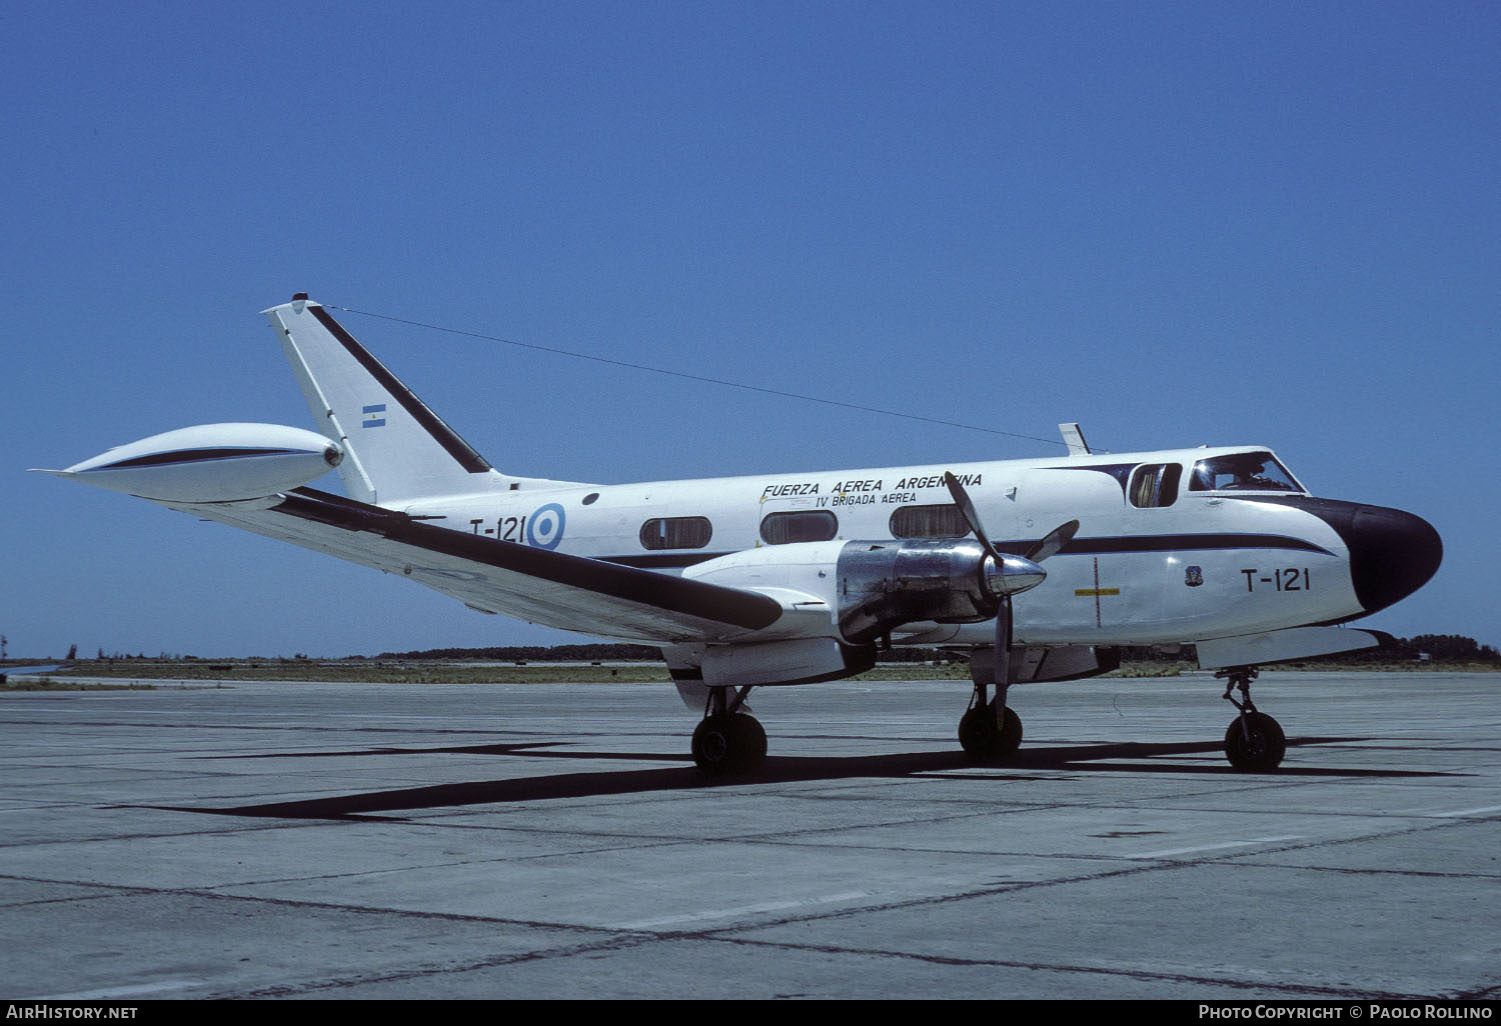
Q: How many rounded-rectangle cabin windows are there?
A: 3